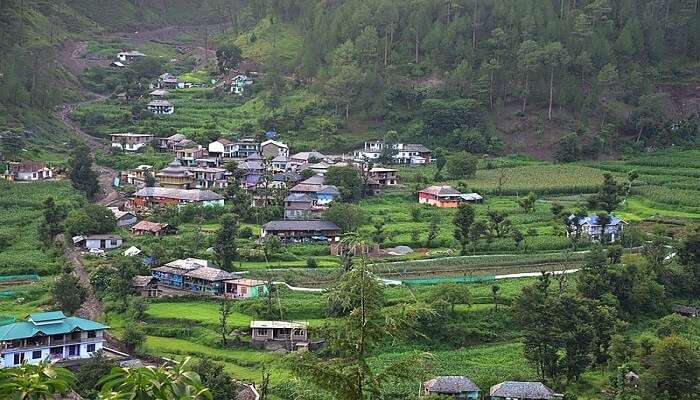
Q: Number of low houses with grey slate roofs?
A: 2